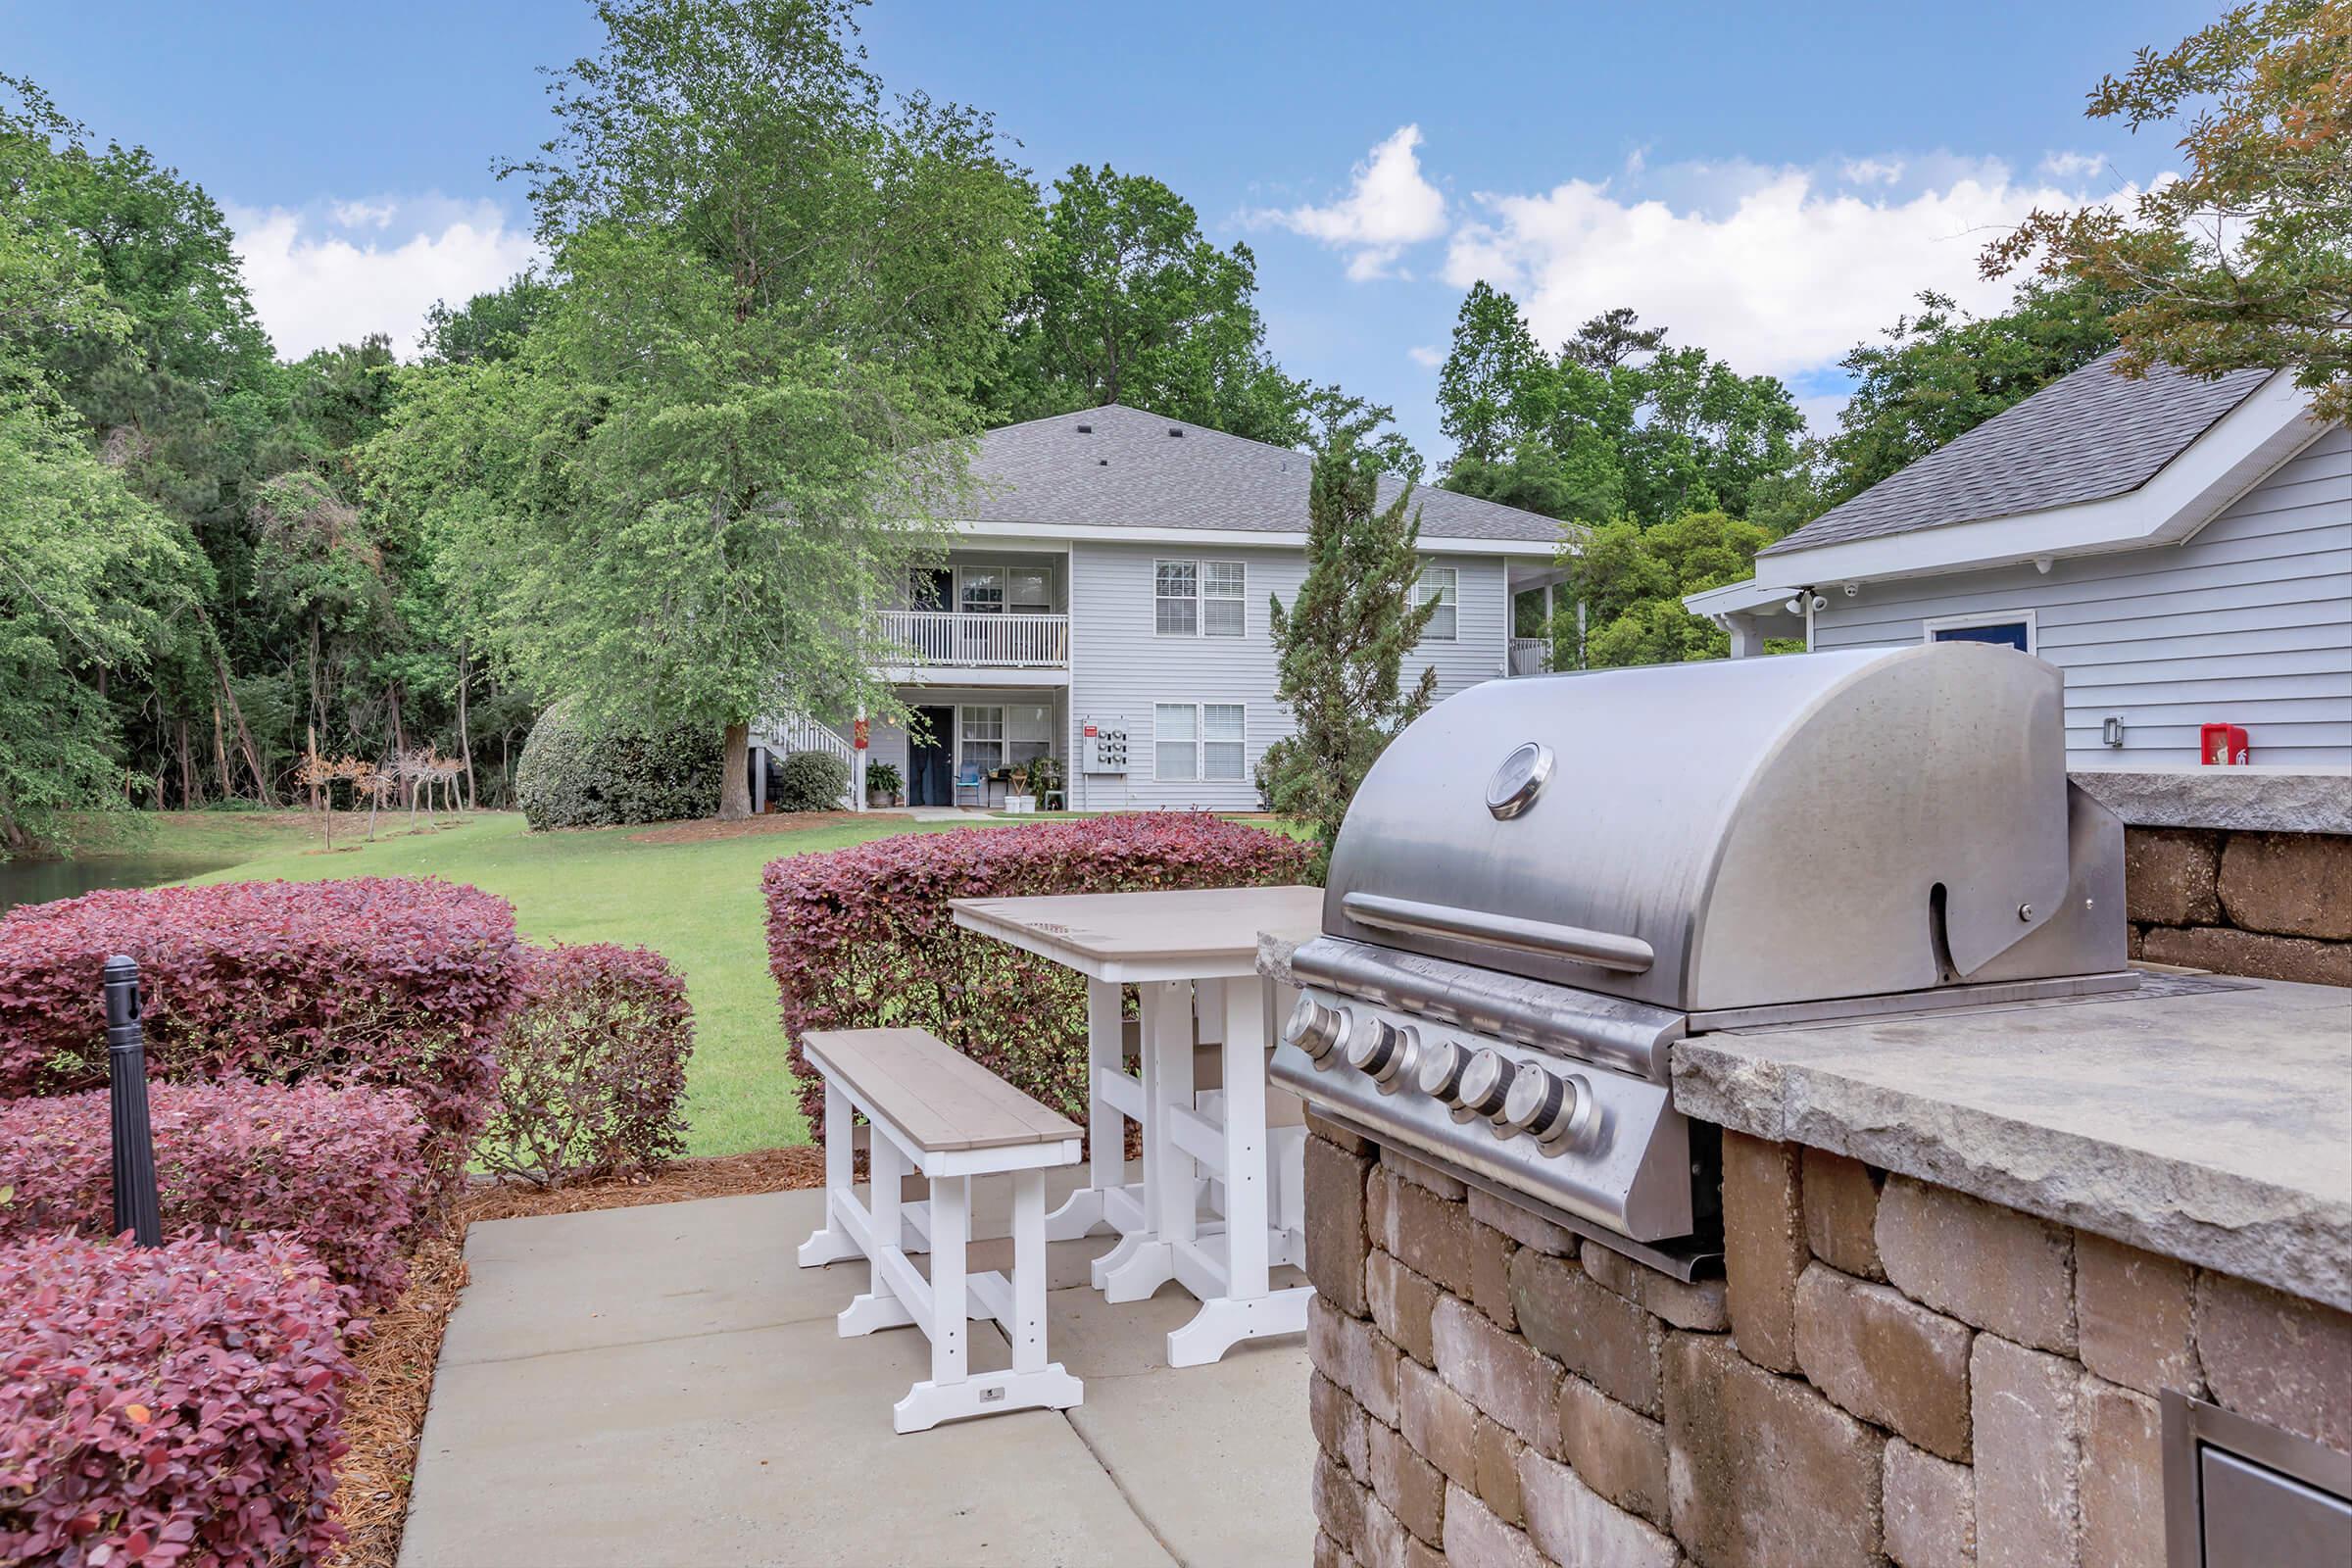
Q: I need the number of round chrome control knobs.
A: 5